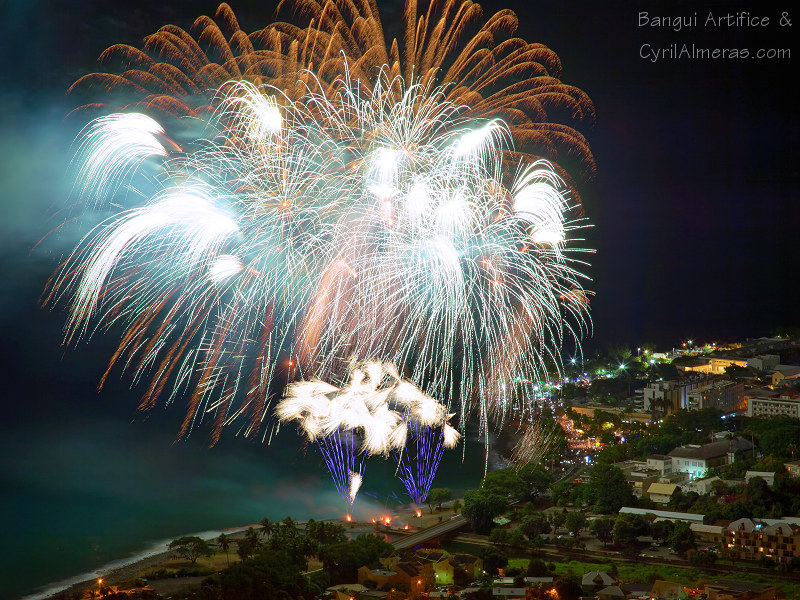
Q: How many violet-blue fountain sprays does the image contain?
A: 2